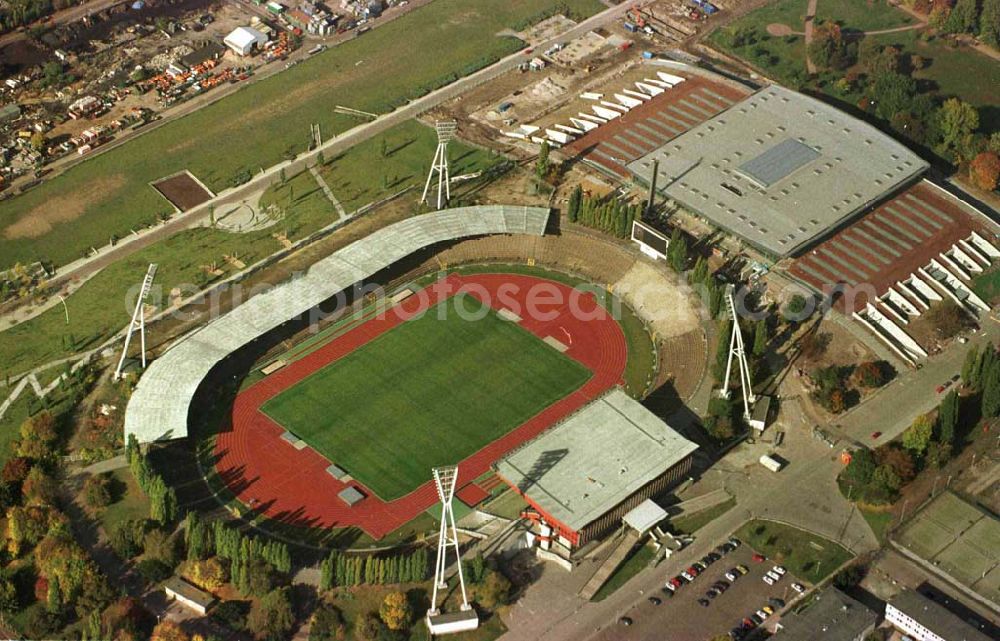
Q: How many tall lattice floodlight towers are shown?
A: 4